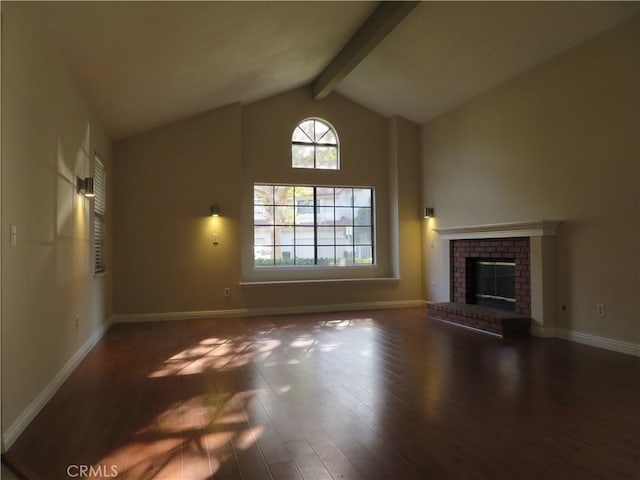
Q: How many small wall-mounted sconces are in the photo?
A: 3